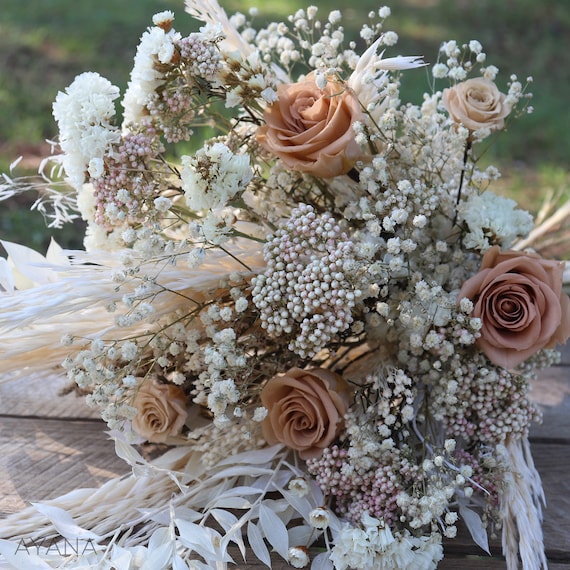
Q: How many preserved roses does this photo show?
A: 5